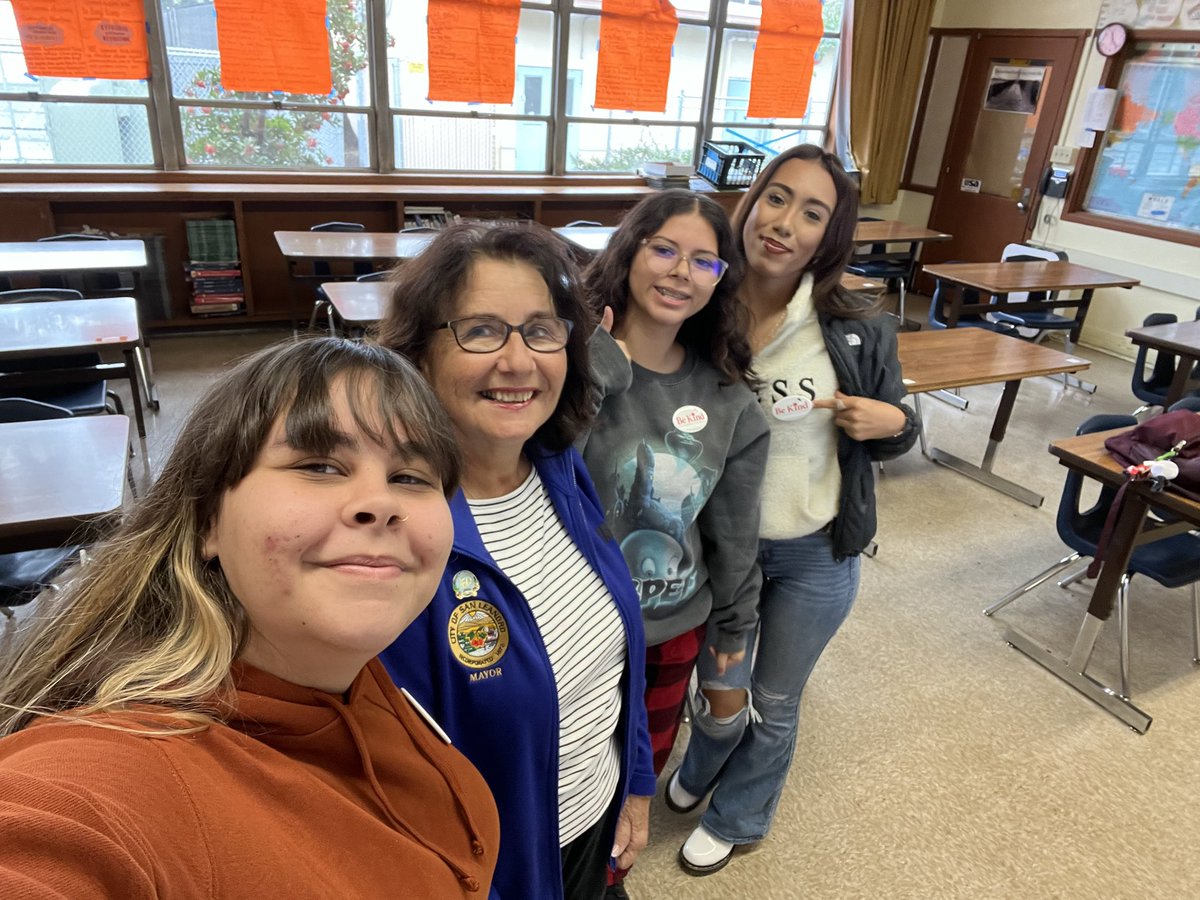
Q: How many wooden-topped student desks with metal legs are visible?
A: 12